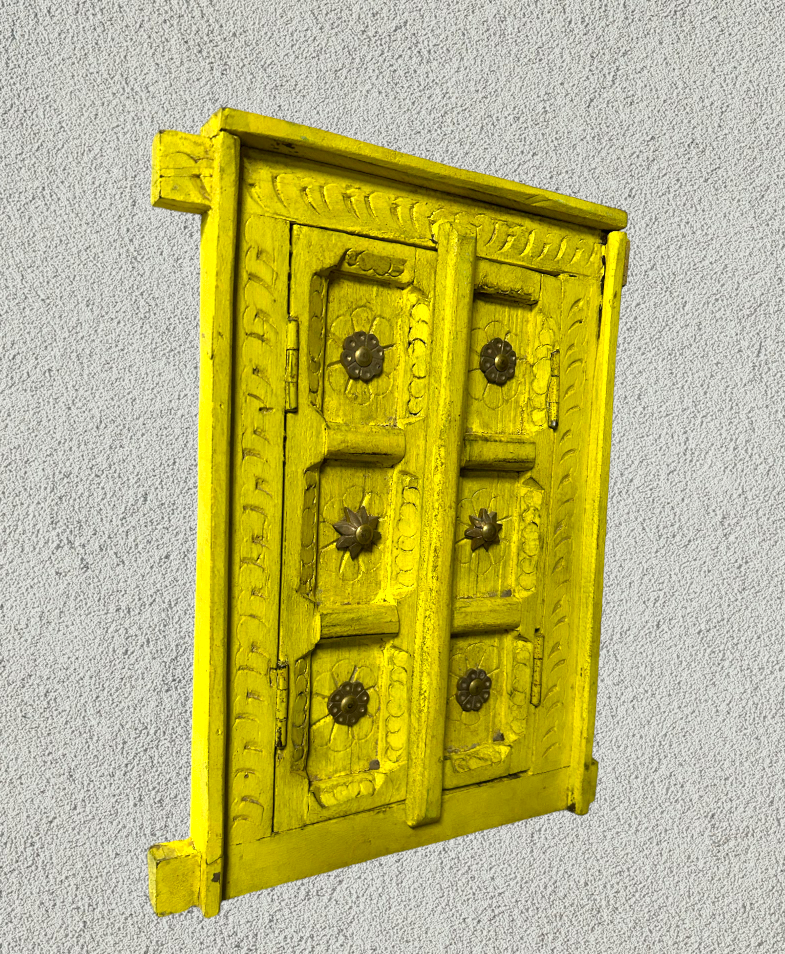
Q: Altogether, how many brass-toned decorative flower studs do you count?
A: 6